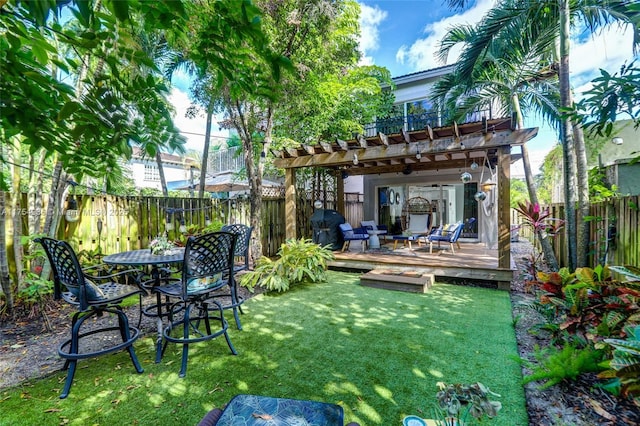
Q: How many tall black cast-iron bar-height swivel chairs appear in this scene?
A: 3